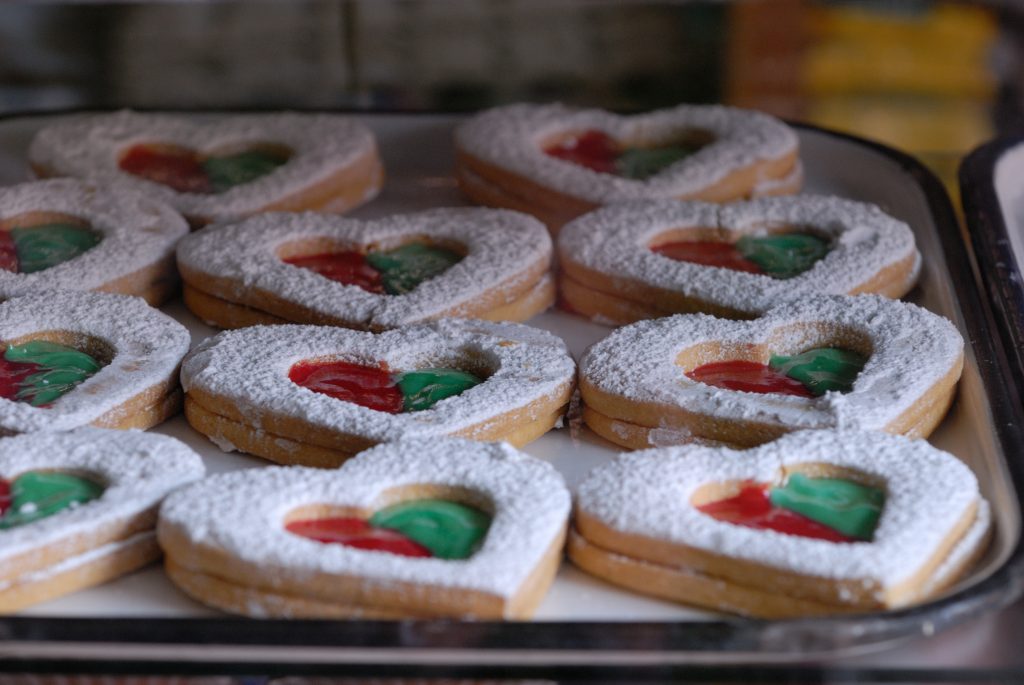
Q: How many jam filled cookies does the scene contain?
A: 11